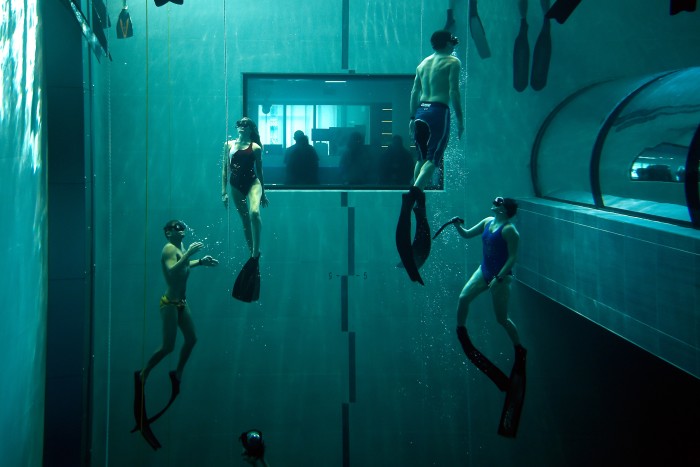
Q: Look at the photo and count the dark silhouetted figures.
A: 3